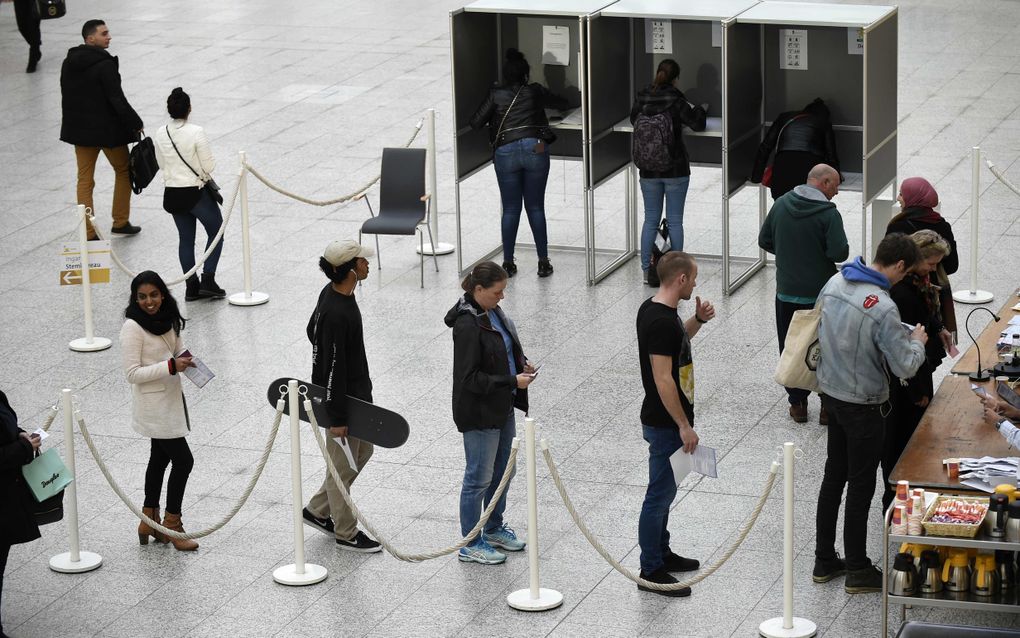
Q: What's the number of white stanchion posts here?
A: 8